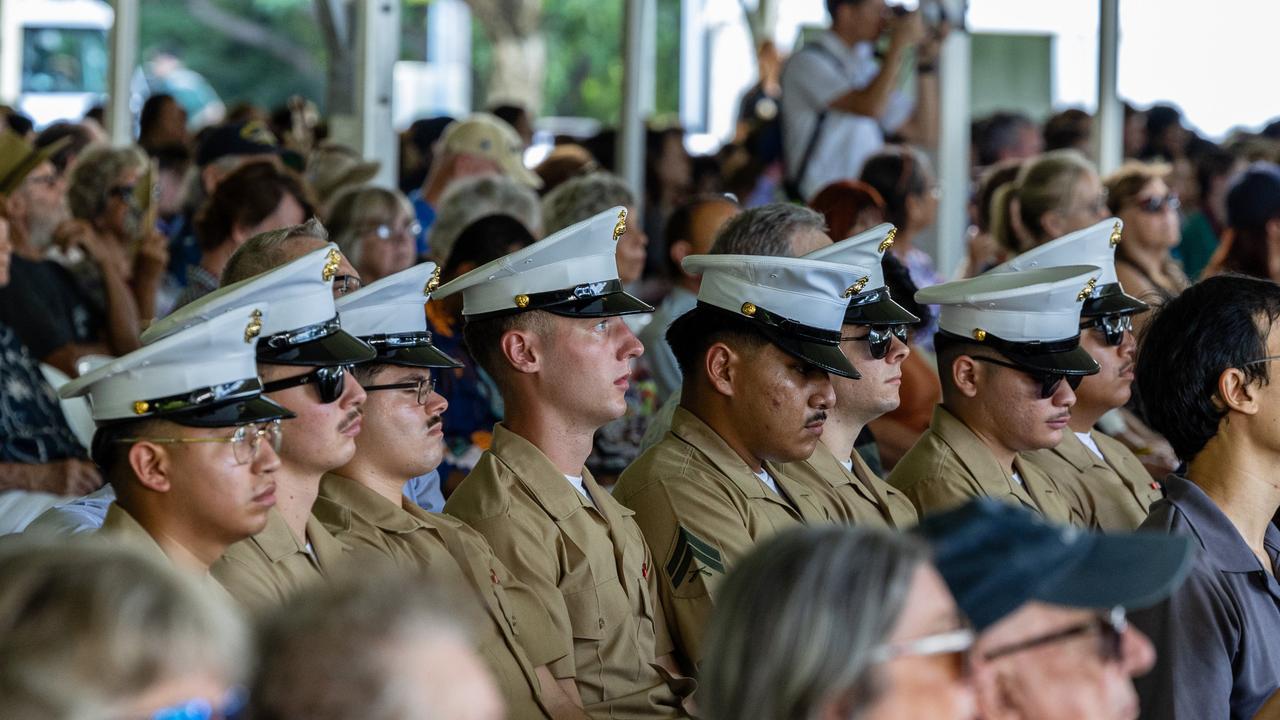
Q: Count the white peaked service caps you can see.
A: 8